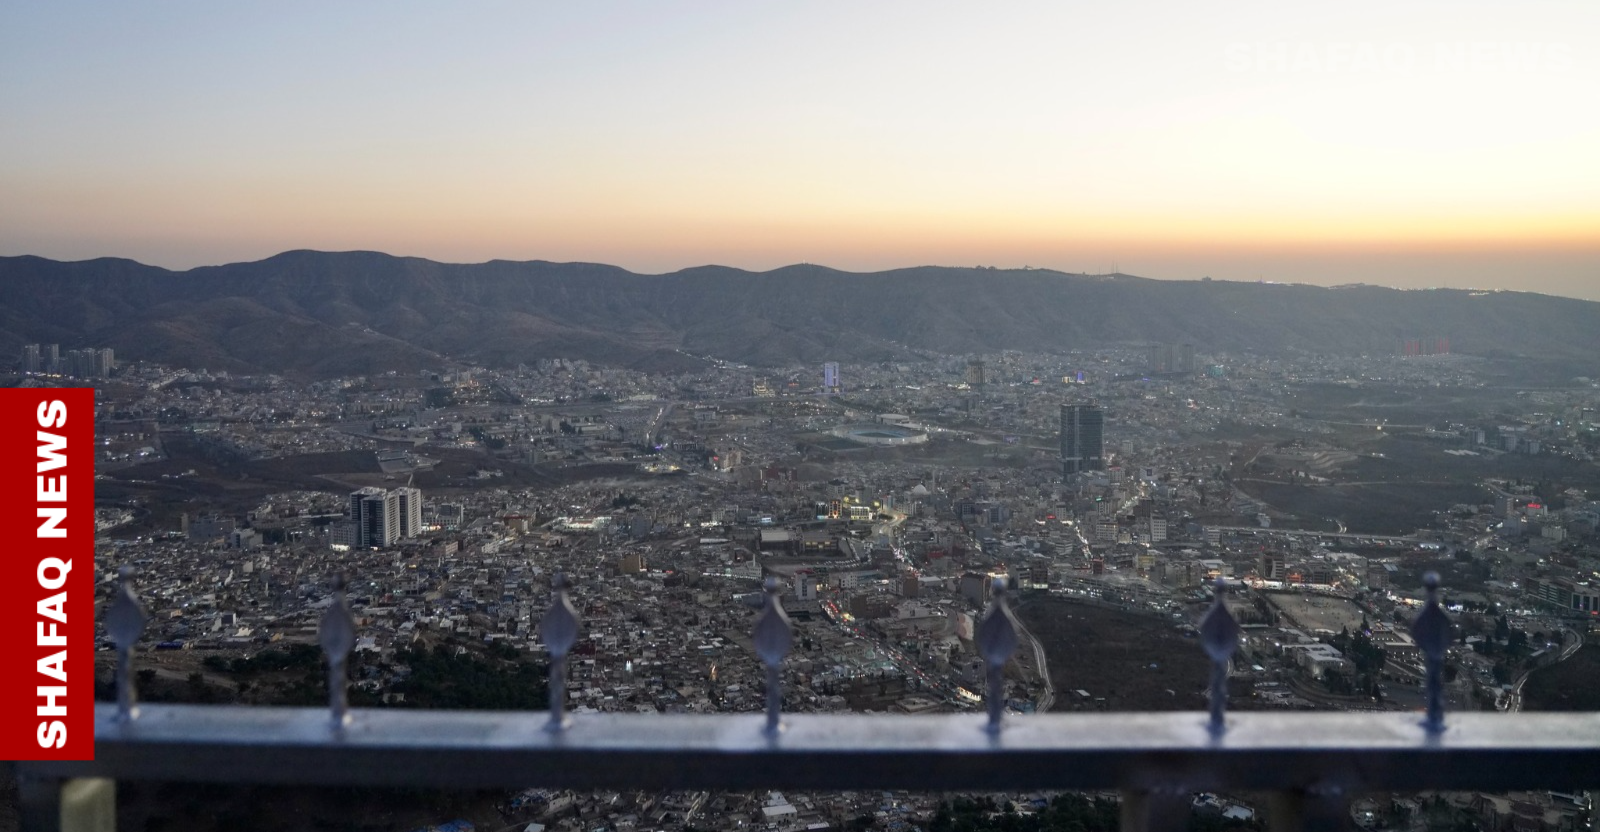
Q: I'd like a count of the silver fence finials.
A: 7